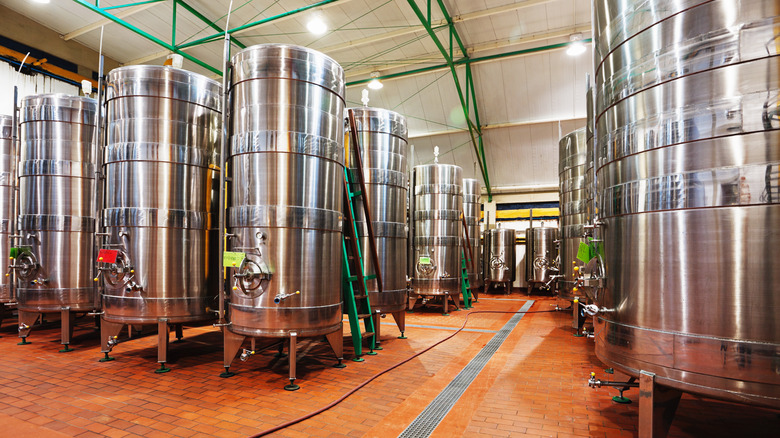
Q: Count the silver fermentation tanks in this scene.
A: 12